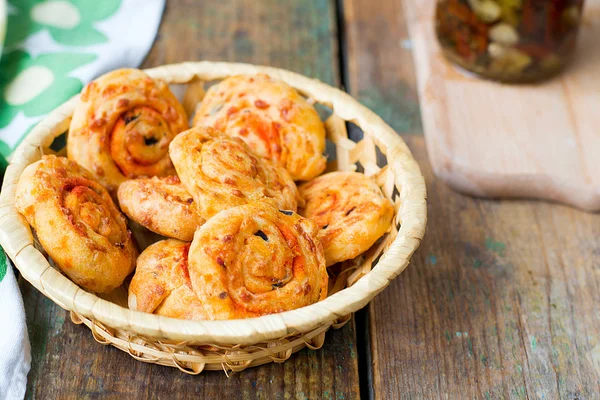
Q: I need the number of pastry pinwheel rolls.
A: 8